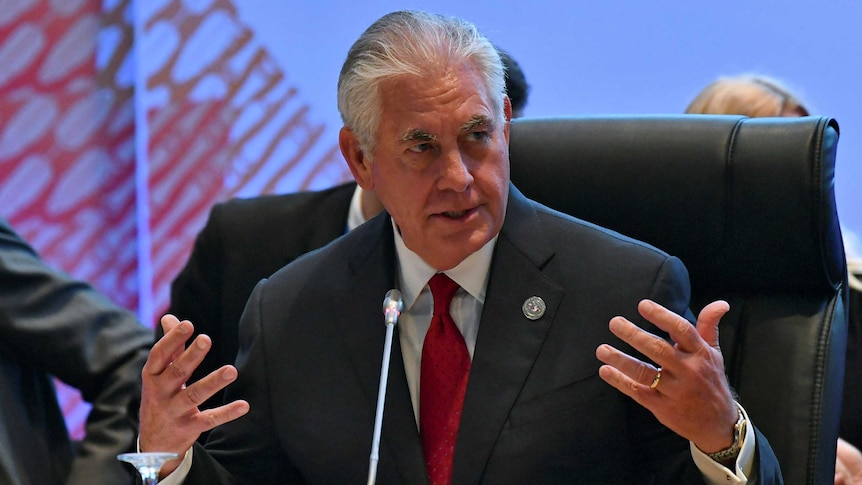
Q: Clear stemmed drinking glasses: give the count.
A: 1